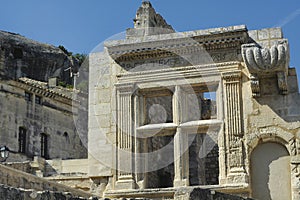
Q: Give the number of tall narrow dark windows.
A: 2